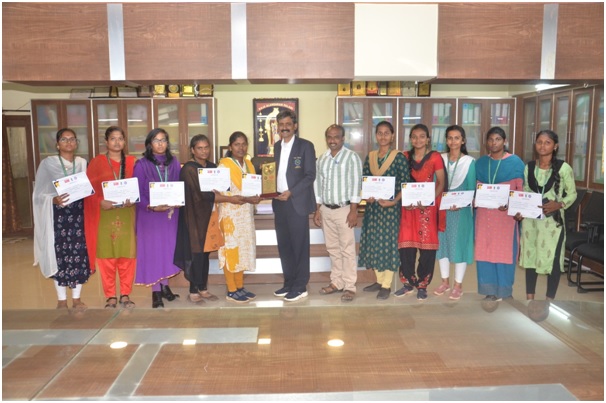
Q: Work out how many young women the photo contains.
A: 10